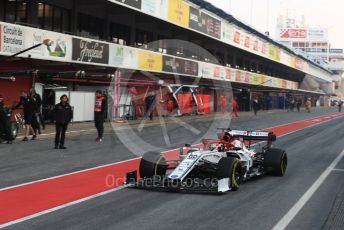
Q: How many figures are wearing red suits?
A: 2